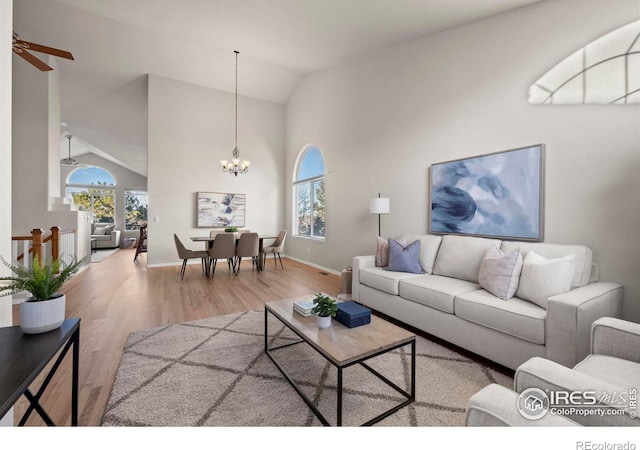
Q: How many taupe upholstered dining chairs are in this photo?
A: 6